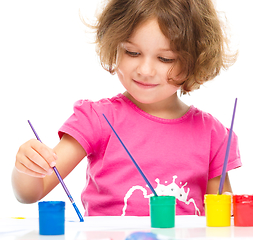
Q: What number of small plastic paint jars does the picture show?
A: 4